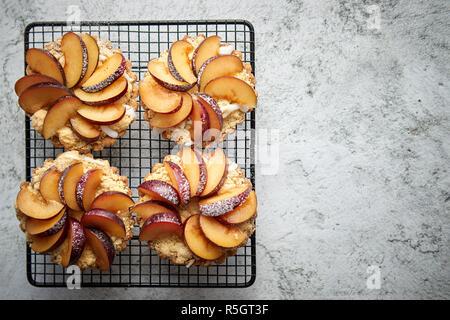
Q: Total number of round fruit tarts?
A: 4